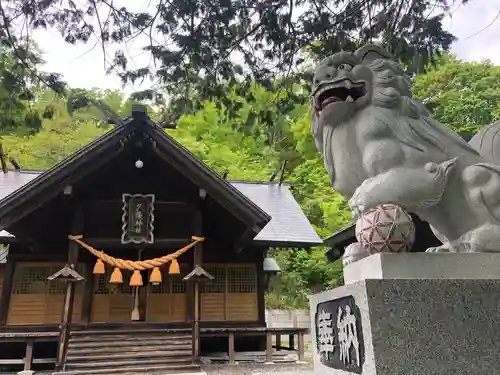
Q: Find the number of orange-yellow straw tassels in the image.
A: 5